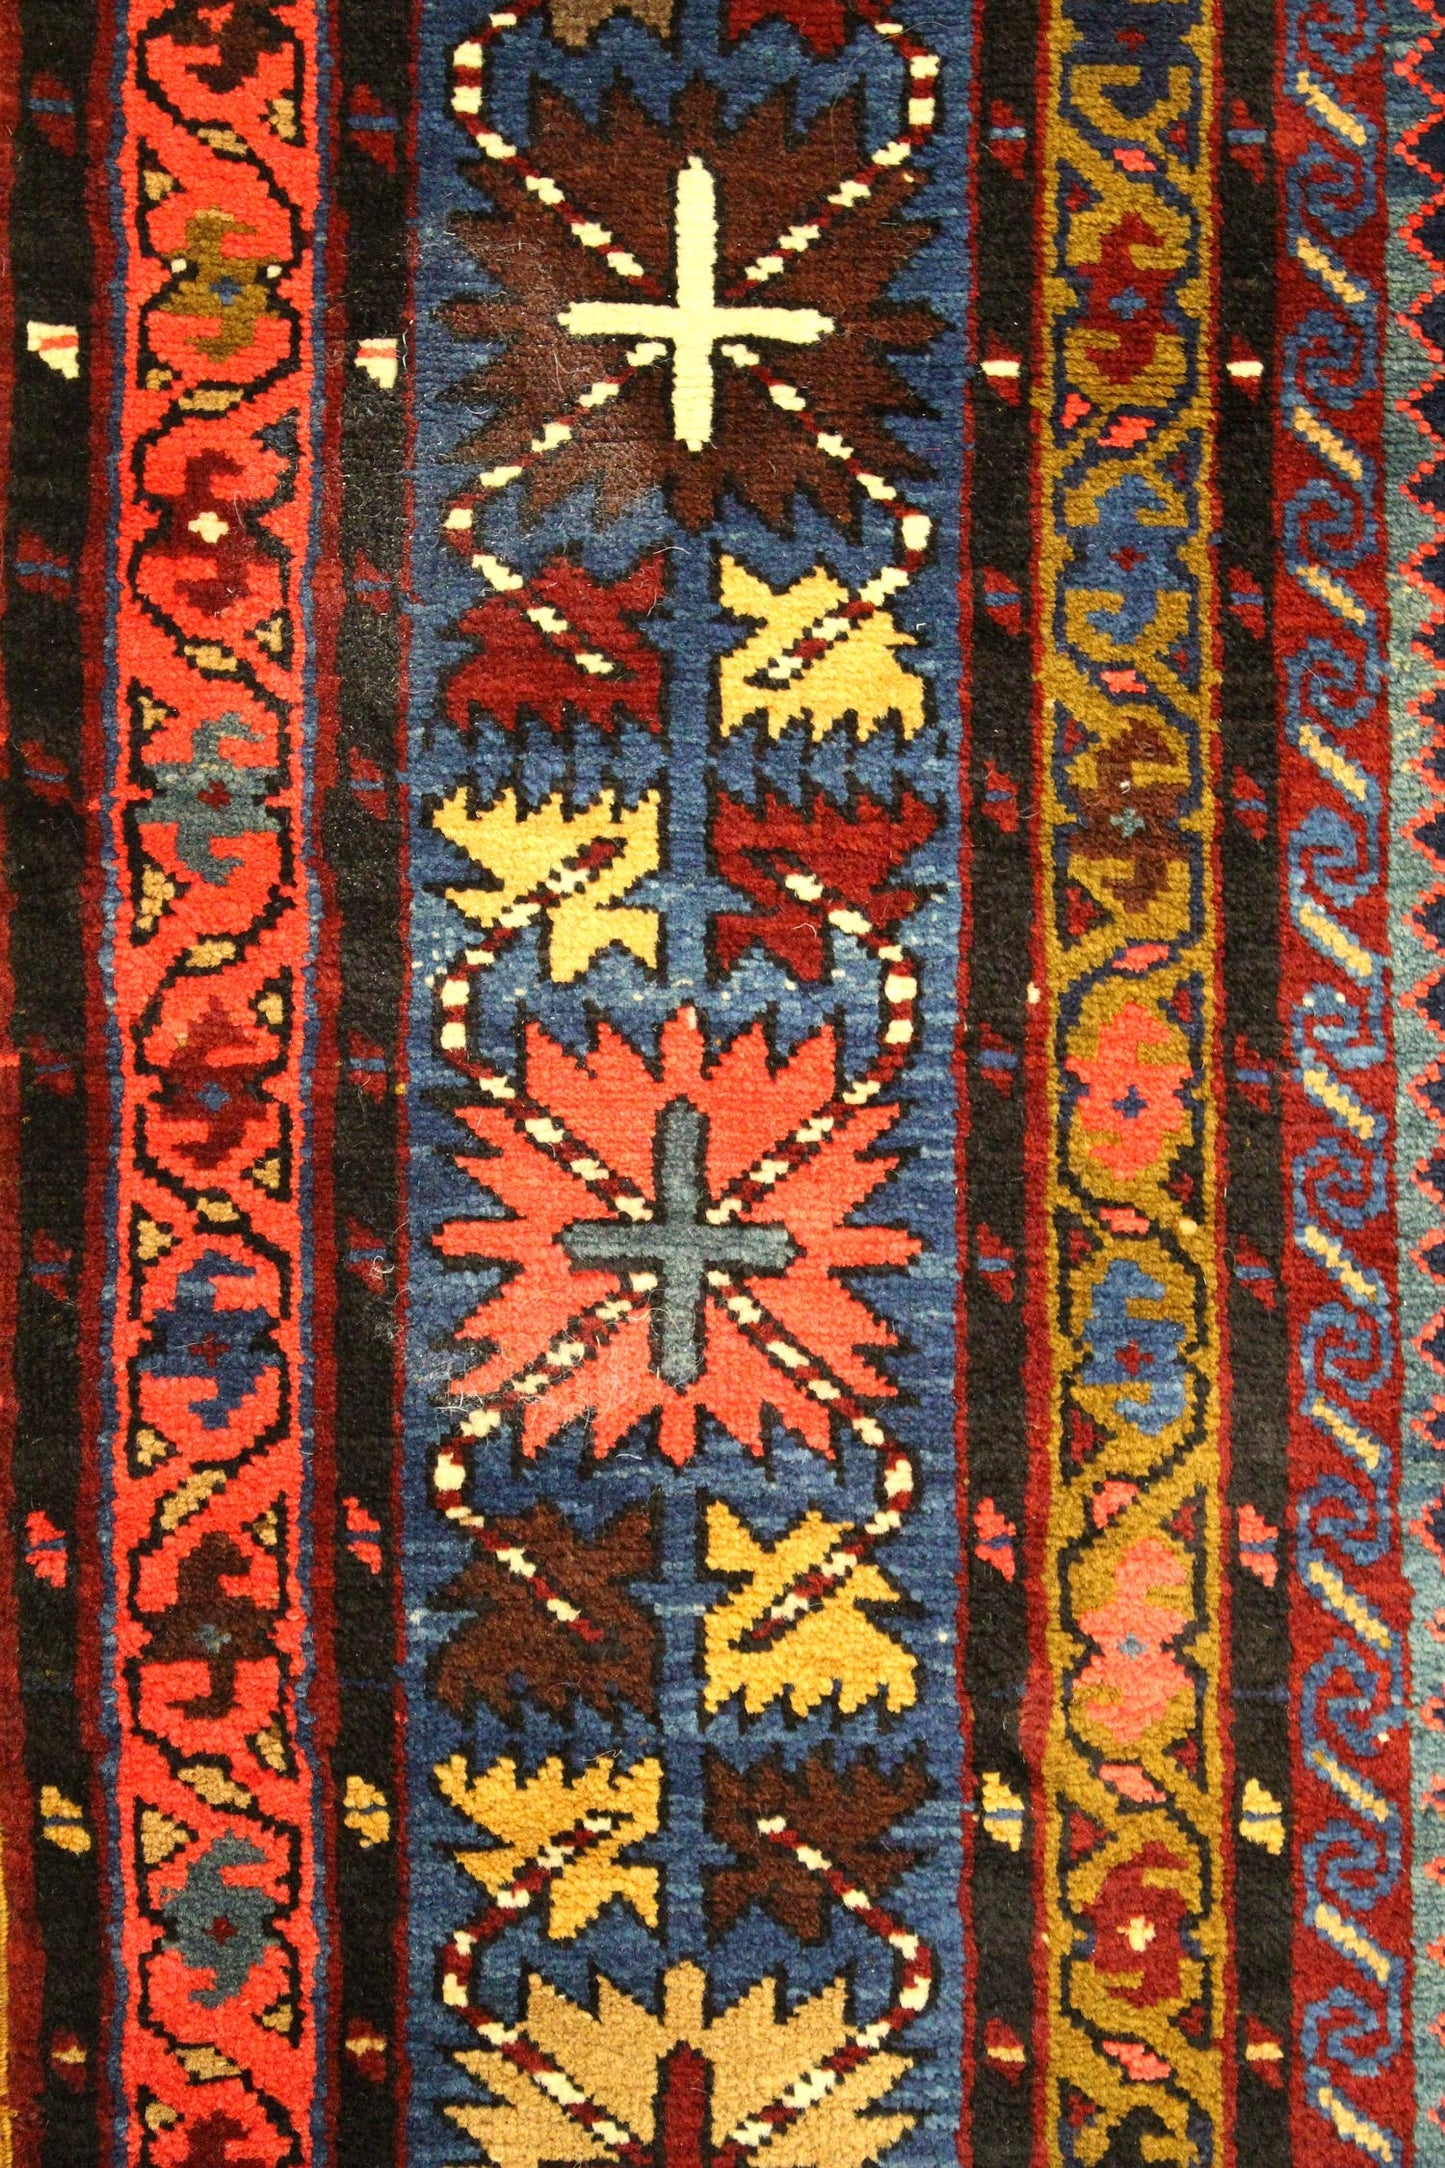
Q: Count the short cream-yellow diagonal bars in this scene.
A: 13